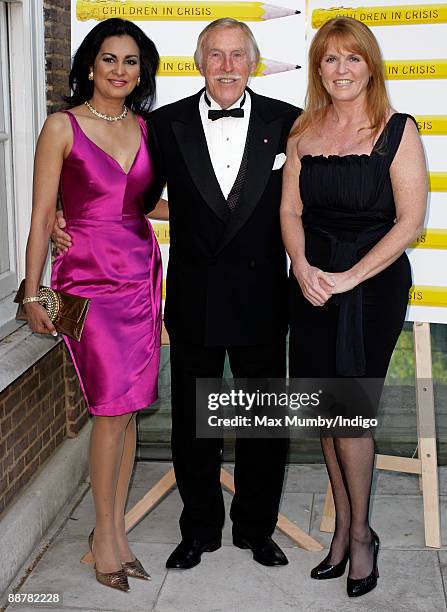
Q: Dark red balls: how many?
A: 0